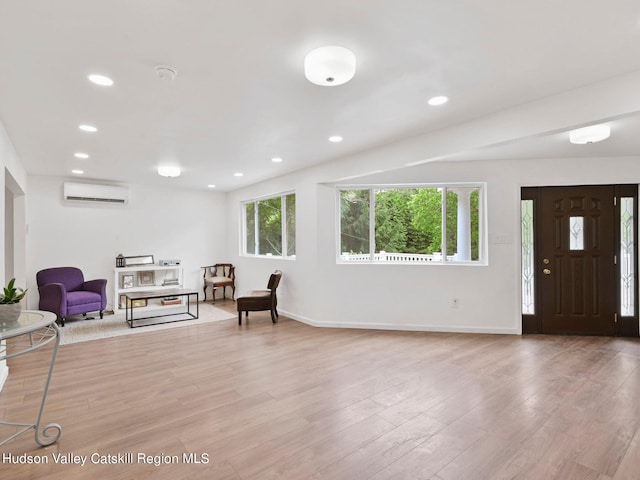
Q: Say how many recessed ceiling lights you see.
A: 9